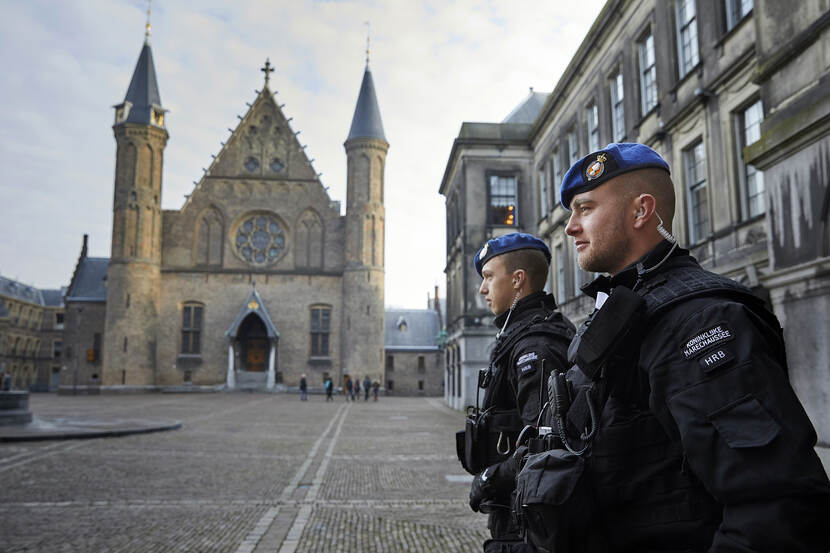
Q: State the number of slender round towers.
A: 2